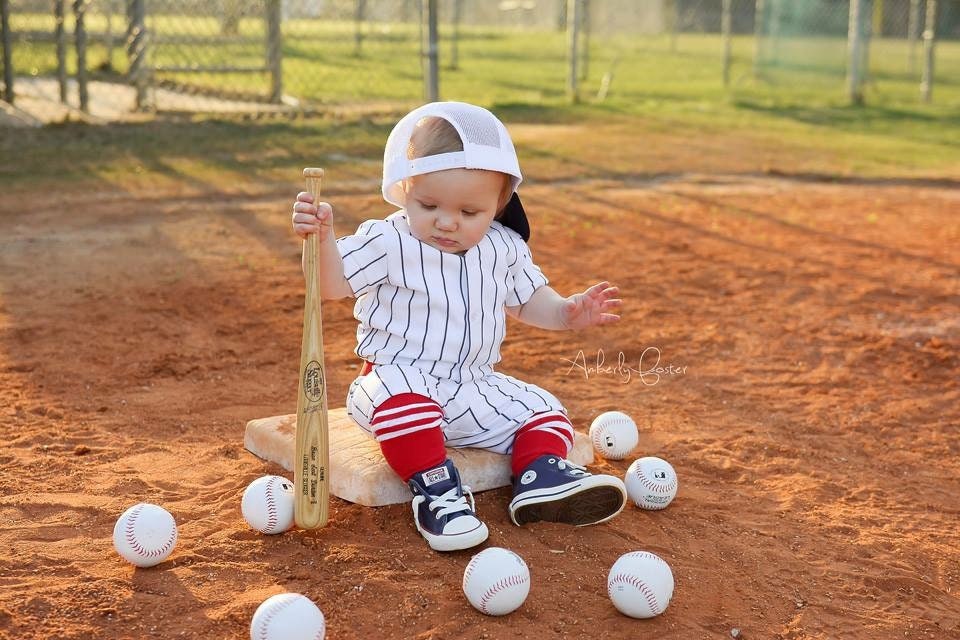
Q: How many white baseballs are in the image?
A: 7